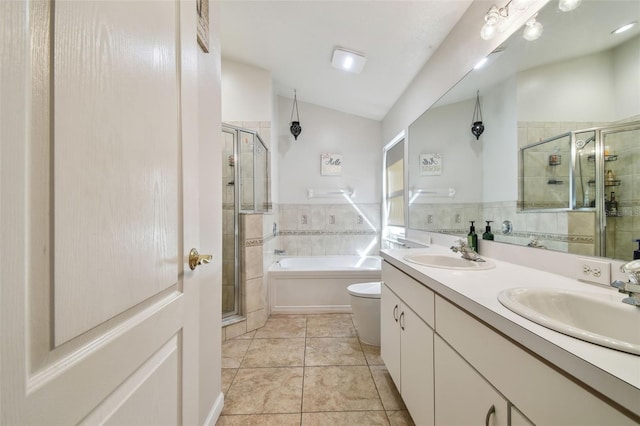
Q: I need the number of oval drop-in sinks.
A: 2